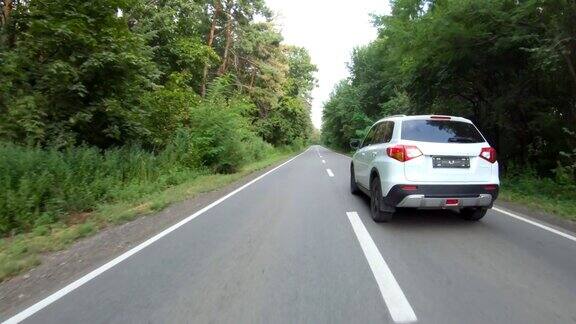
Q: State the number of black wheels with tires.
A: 3